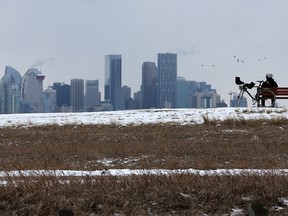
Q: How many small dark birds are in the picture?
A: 7